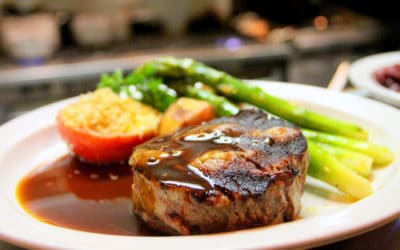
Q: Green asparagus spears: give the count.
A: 4